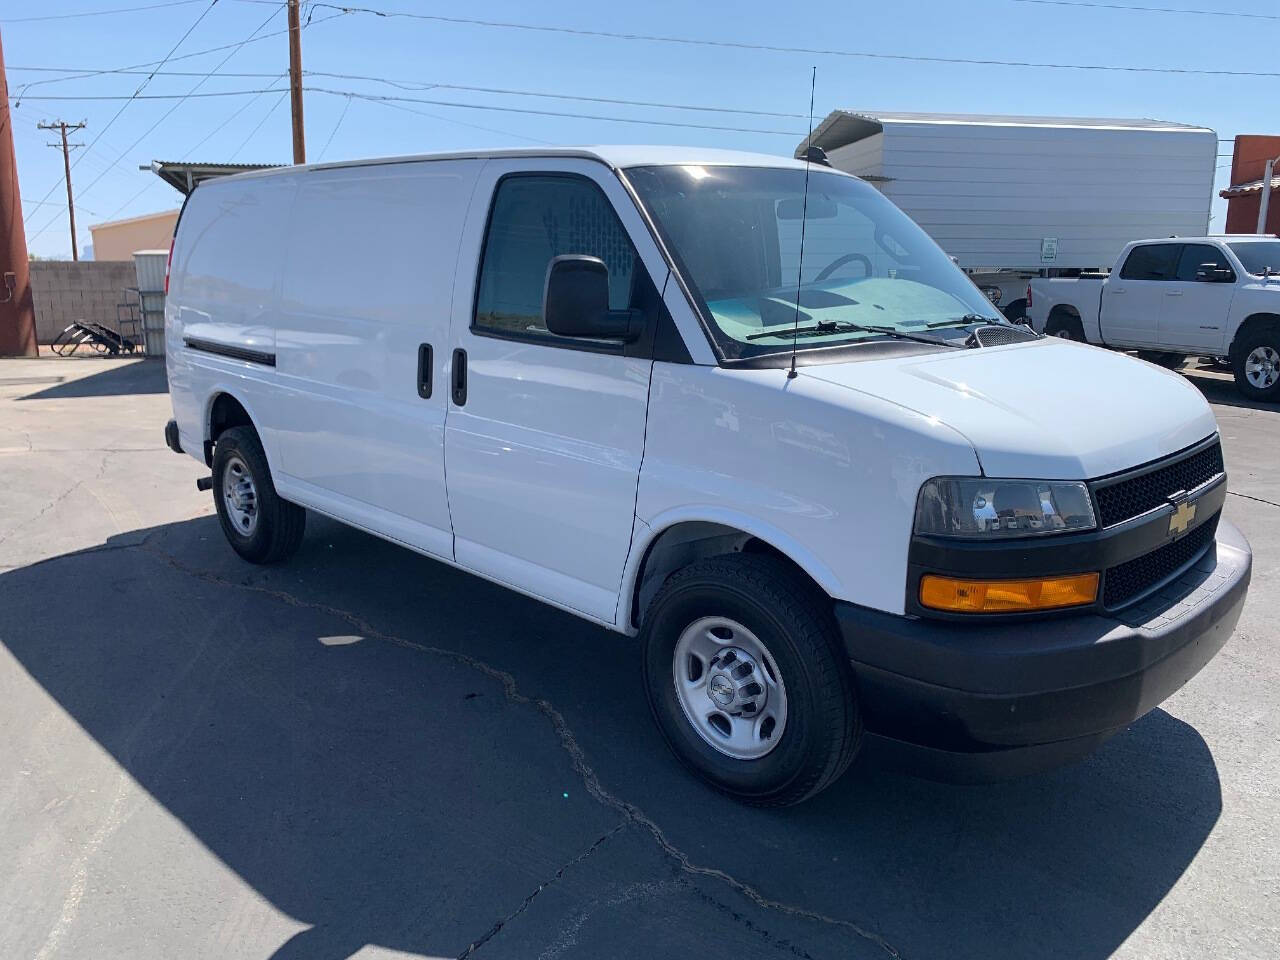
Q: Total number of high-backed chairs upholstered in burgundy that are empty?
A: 0